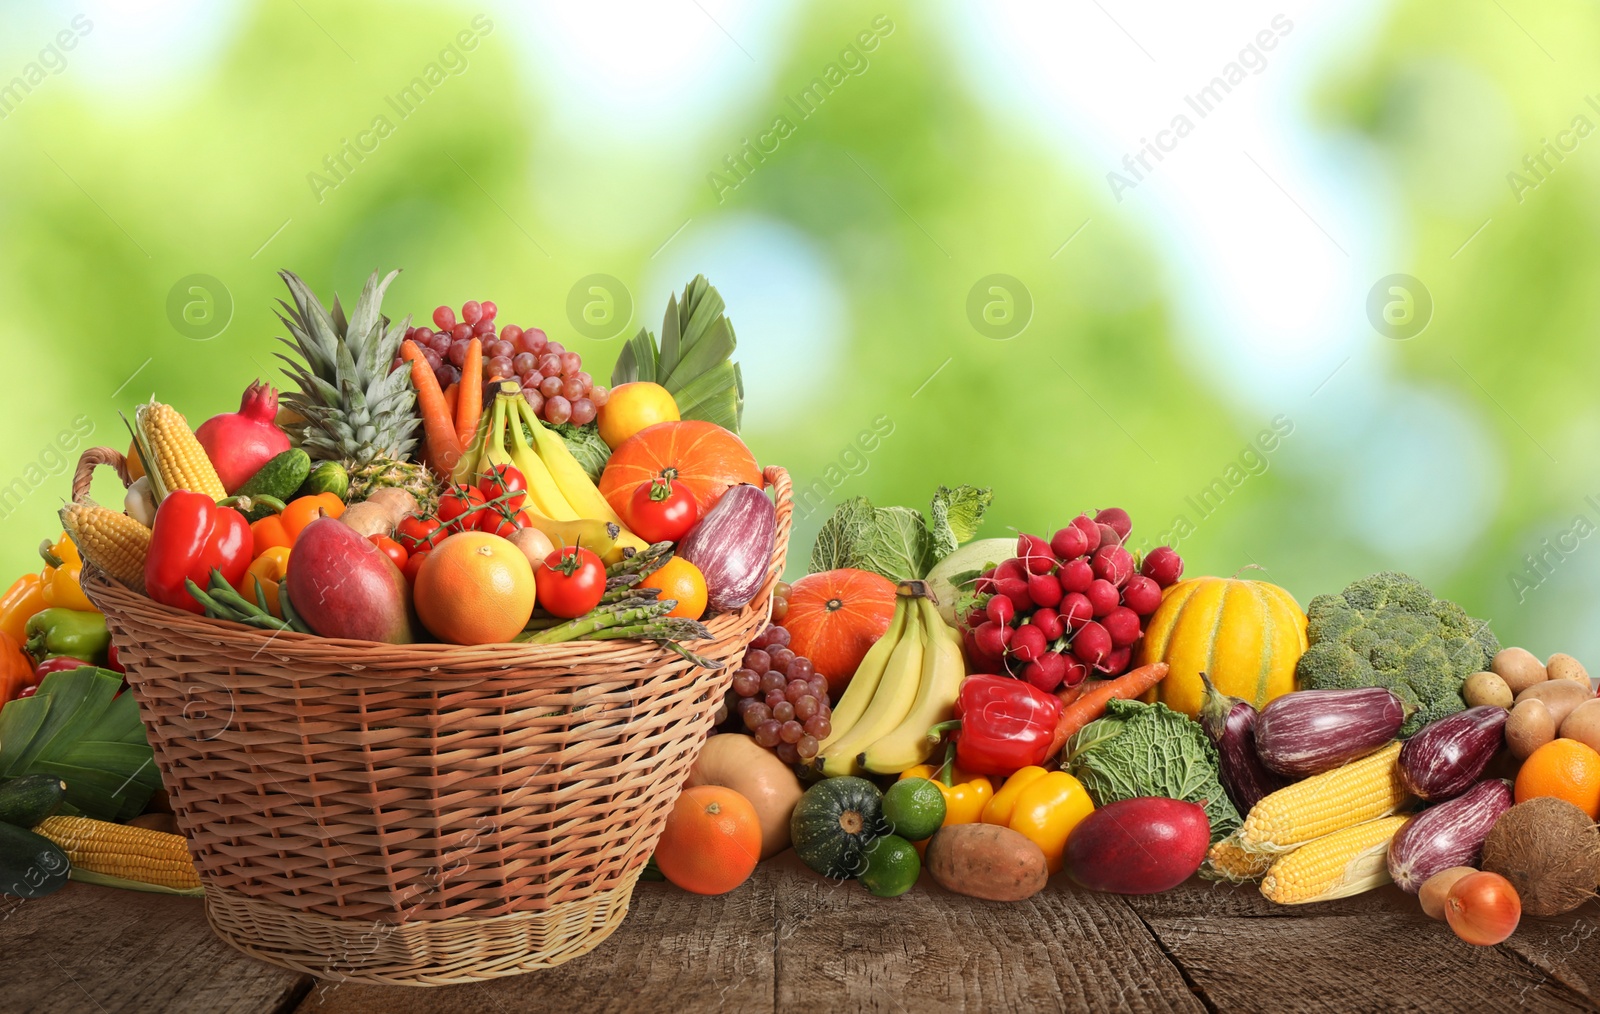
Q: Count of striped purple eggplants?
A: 5